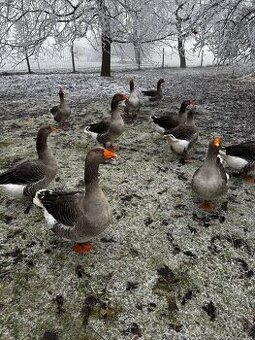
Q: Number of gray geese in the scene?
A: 10